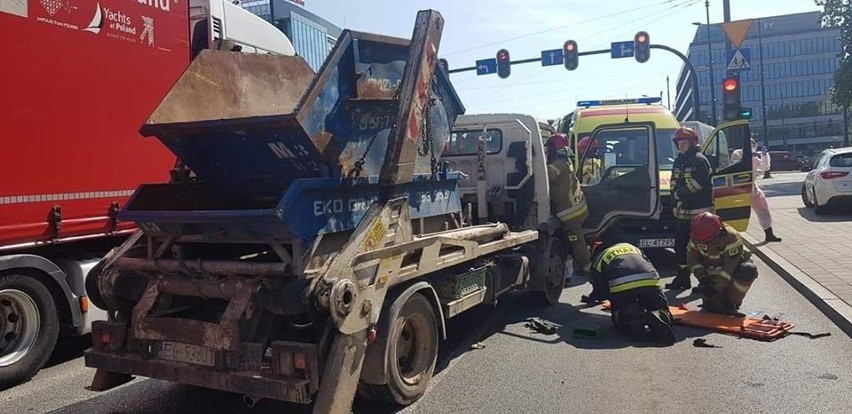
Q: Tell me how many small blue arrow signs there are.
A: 3